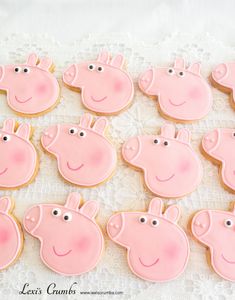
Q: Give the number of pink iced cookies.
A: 12